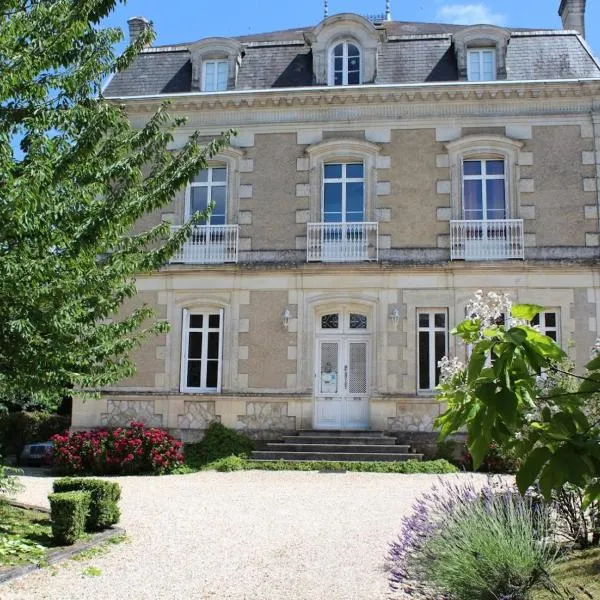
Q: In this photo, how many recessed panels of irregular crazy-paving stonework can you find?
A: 4